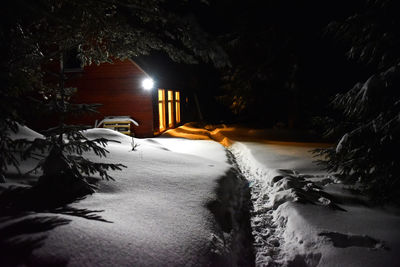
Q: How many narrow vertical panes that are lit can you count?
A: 3